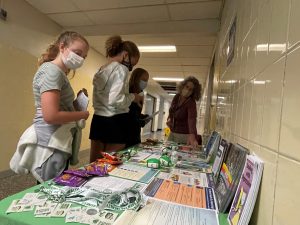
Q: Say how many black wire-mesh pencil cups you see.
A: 0